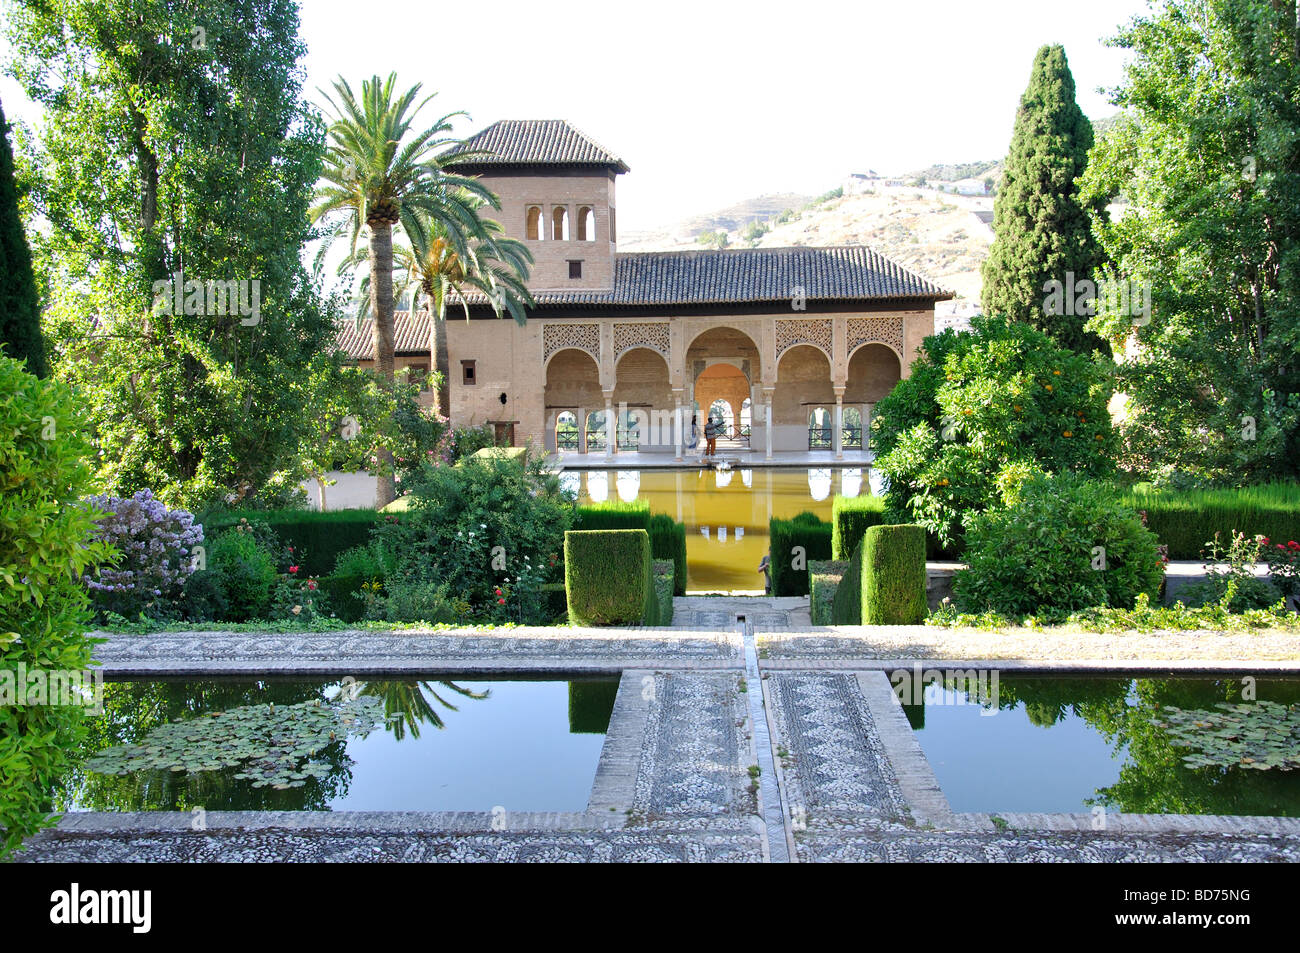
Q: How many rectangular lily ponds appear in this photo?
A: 2